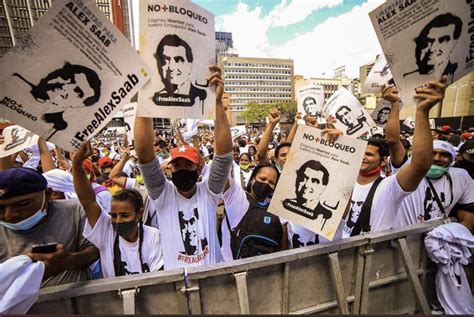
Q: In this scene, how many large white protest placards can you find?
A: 4